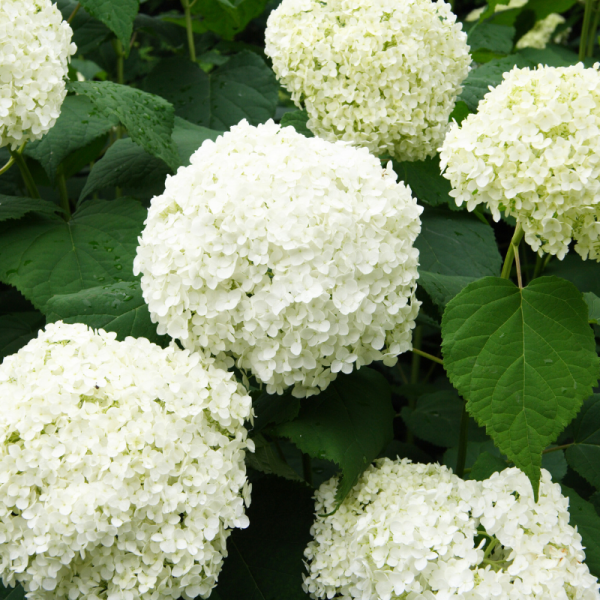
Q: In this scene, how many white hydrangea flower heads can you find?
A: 6